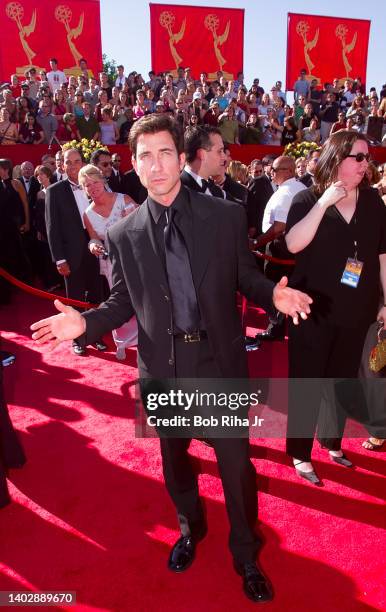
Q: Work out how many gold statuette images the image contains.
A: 6